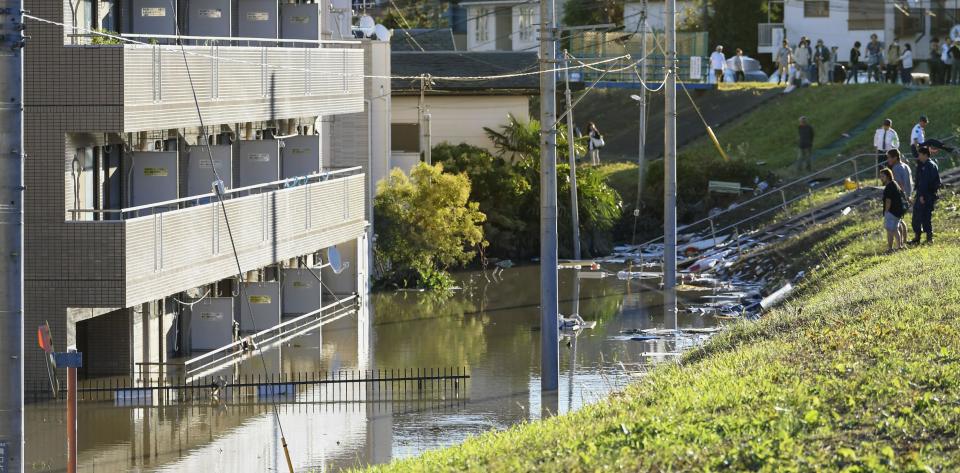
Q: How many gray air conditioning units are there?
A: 11